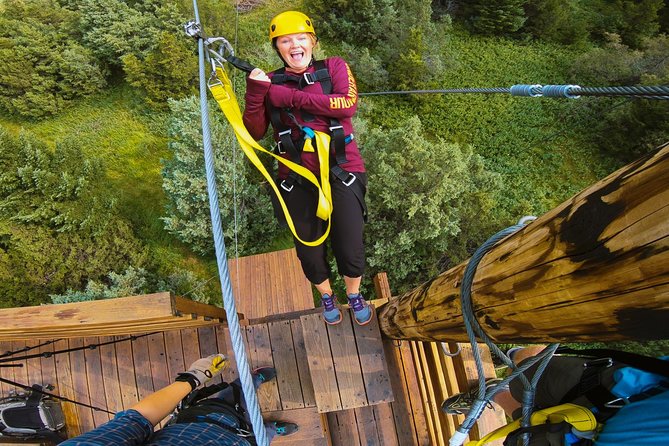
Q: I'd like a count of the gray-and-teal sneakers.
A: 2